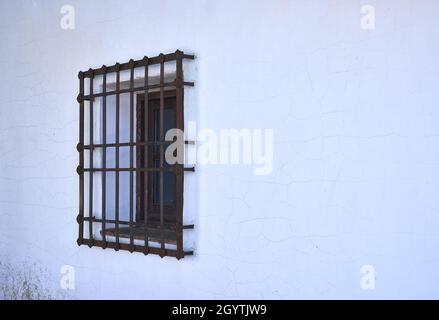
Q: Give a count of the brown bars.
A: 14